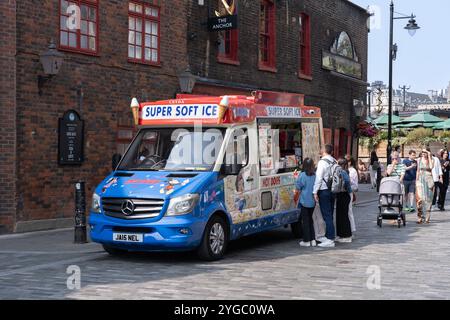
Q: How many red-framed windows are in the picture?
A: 5